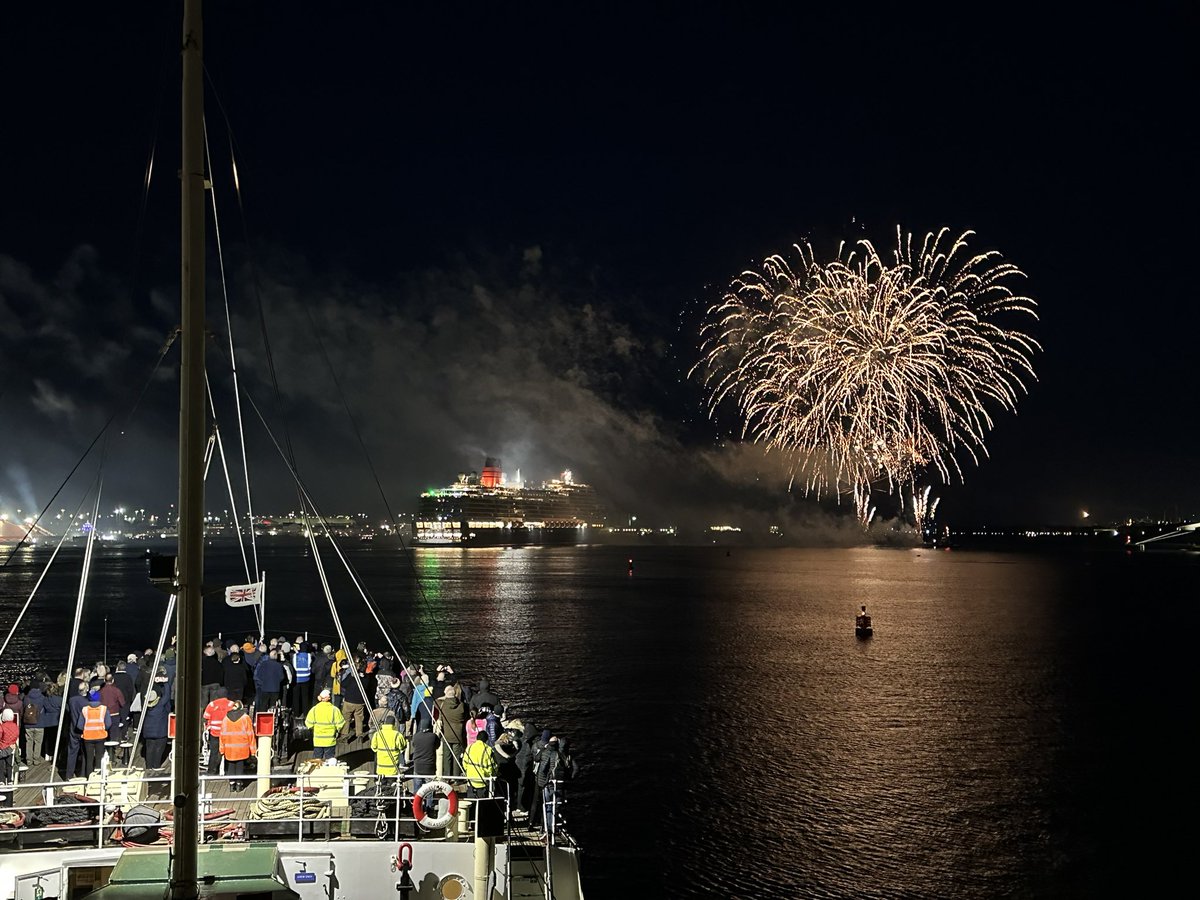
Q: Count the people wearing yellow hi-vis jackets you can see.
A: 3